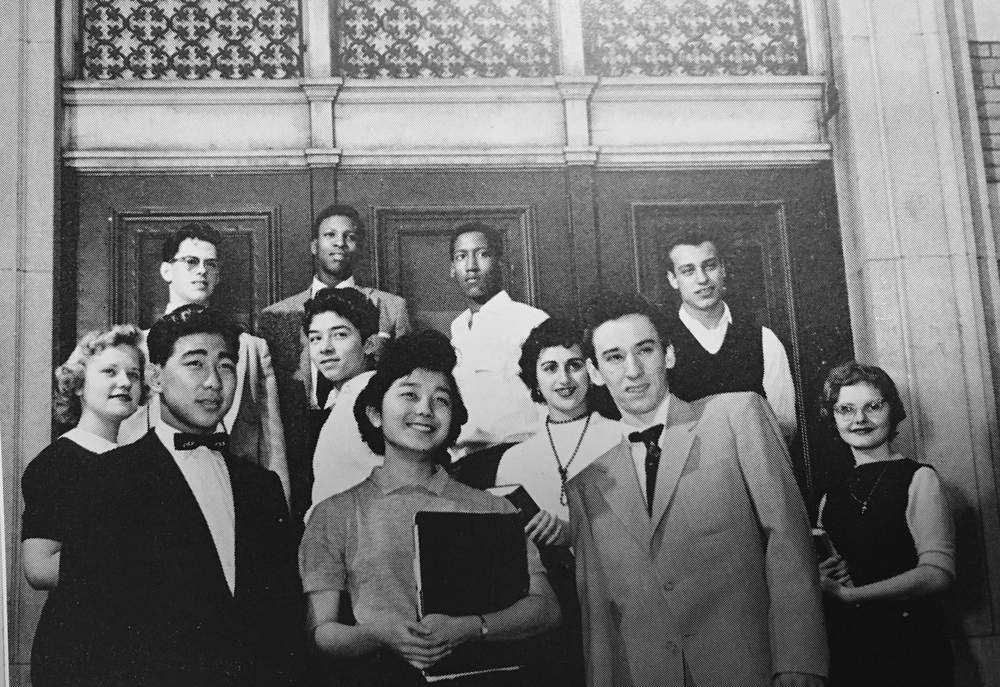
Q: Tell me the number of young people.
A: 11